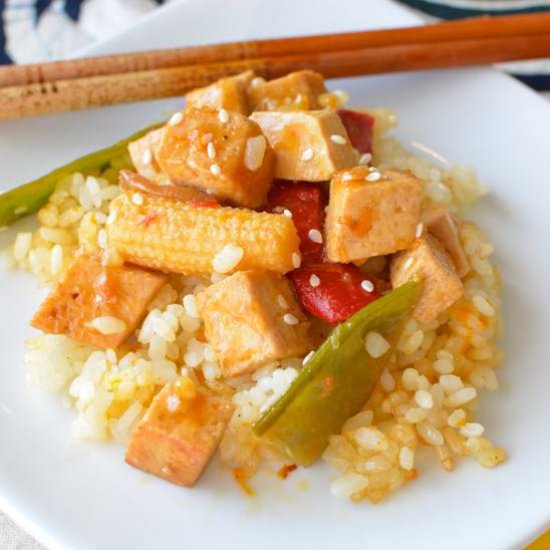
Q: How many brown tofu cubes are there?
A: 11